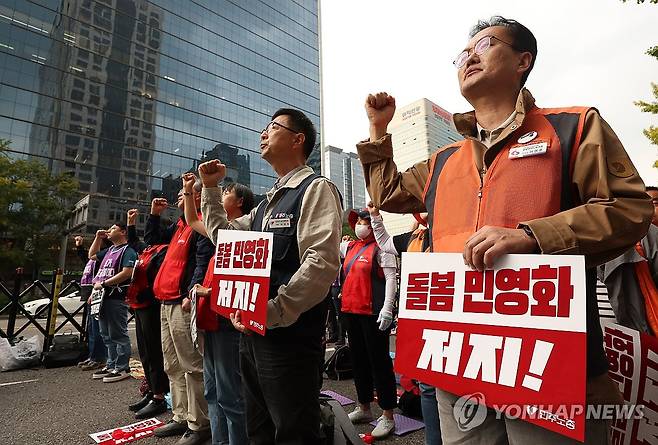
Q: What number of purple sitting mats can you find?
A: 2